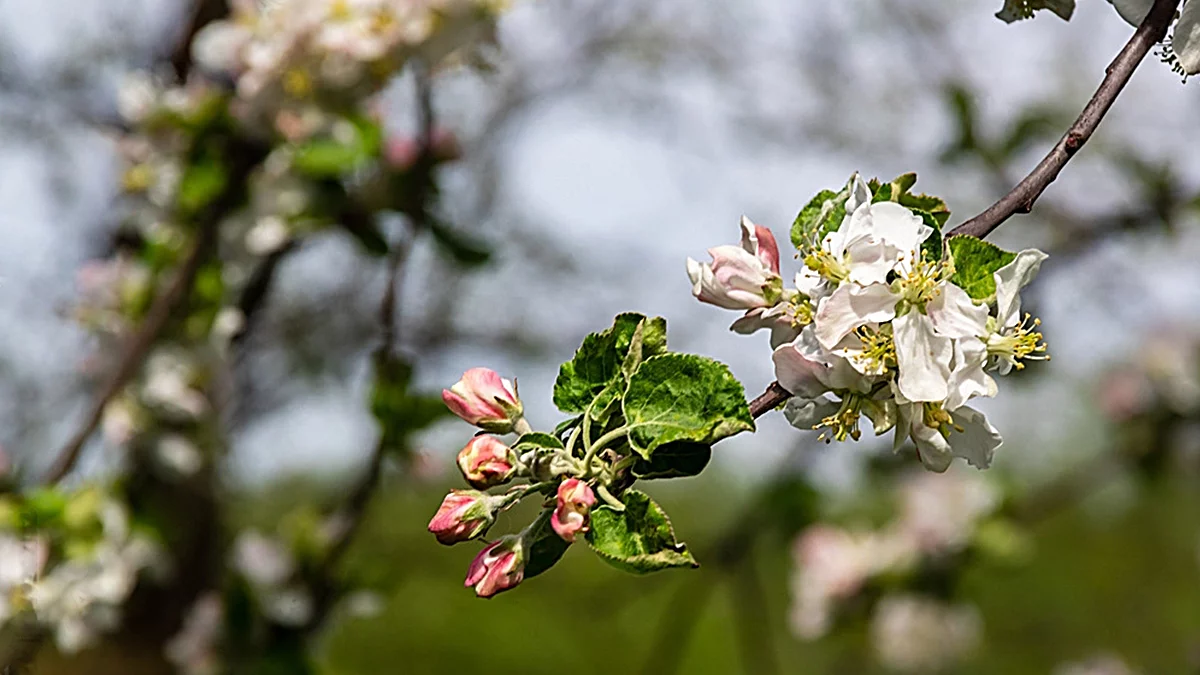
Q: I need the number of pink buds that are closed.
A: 5